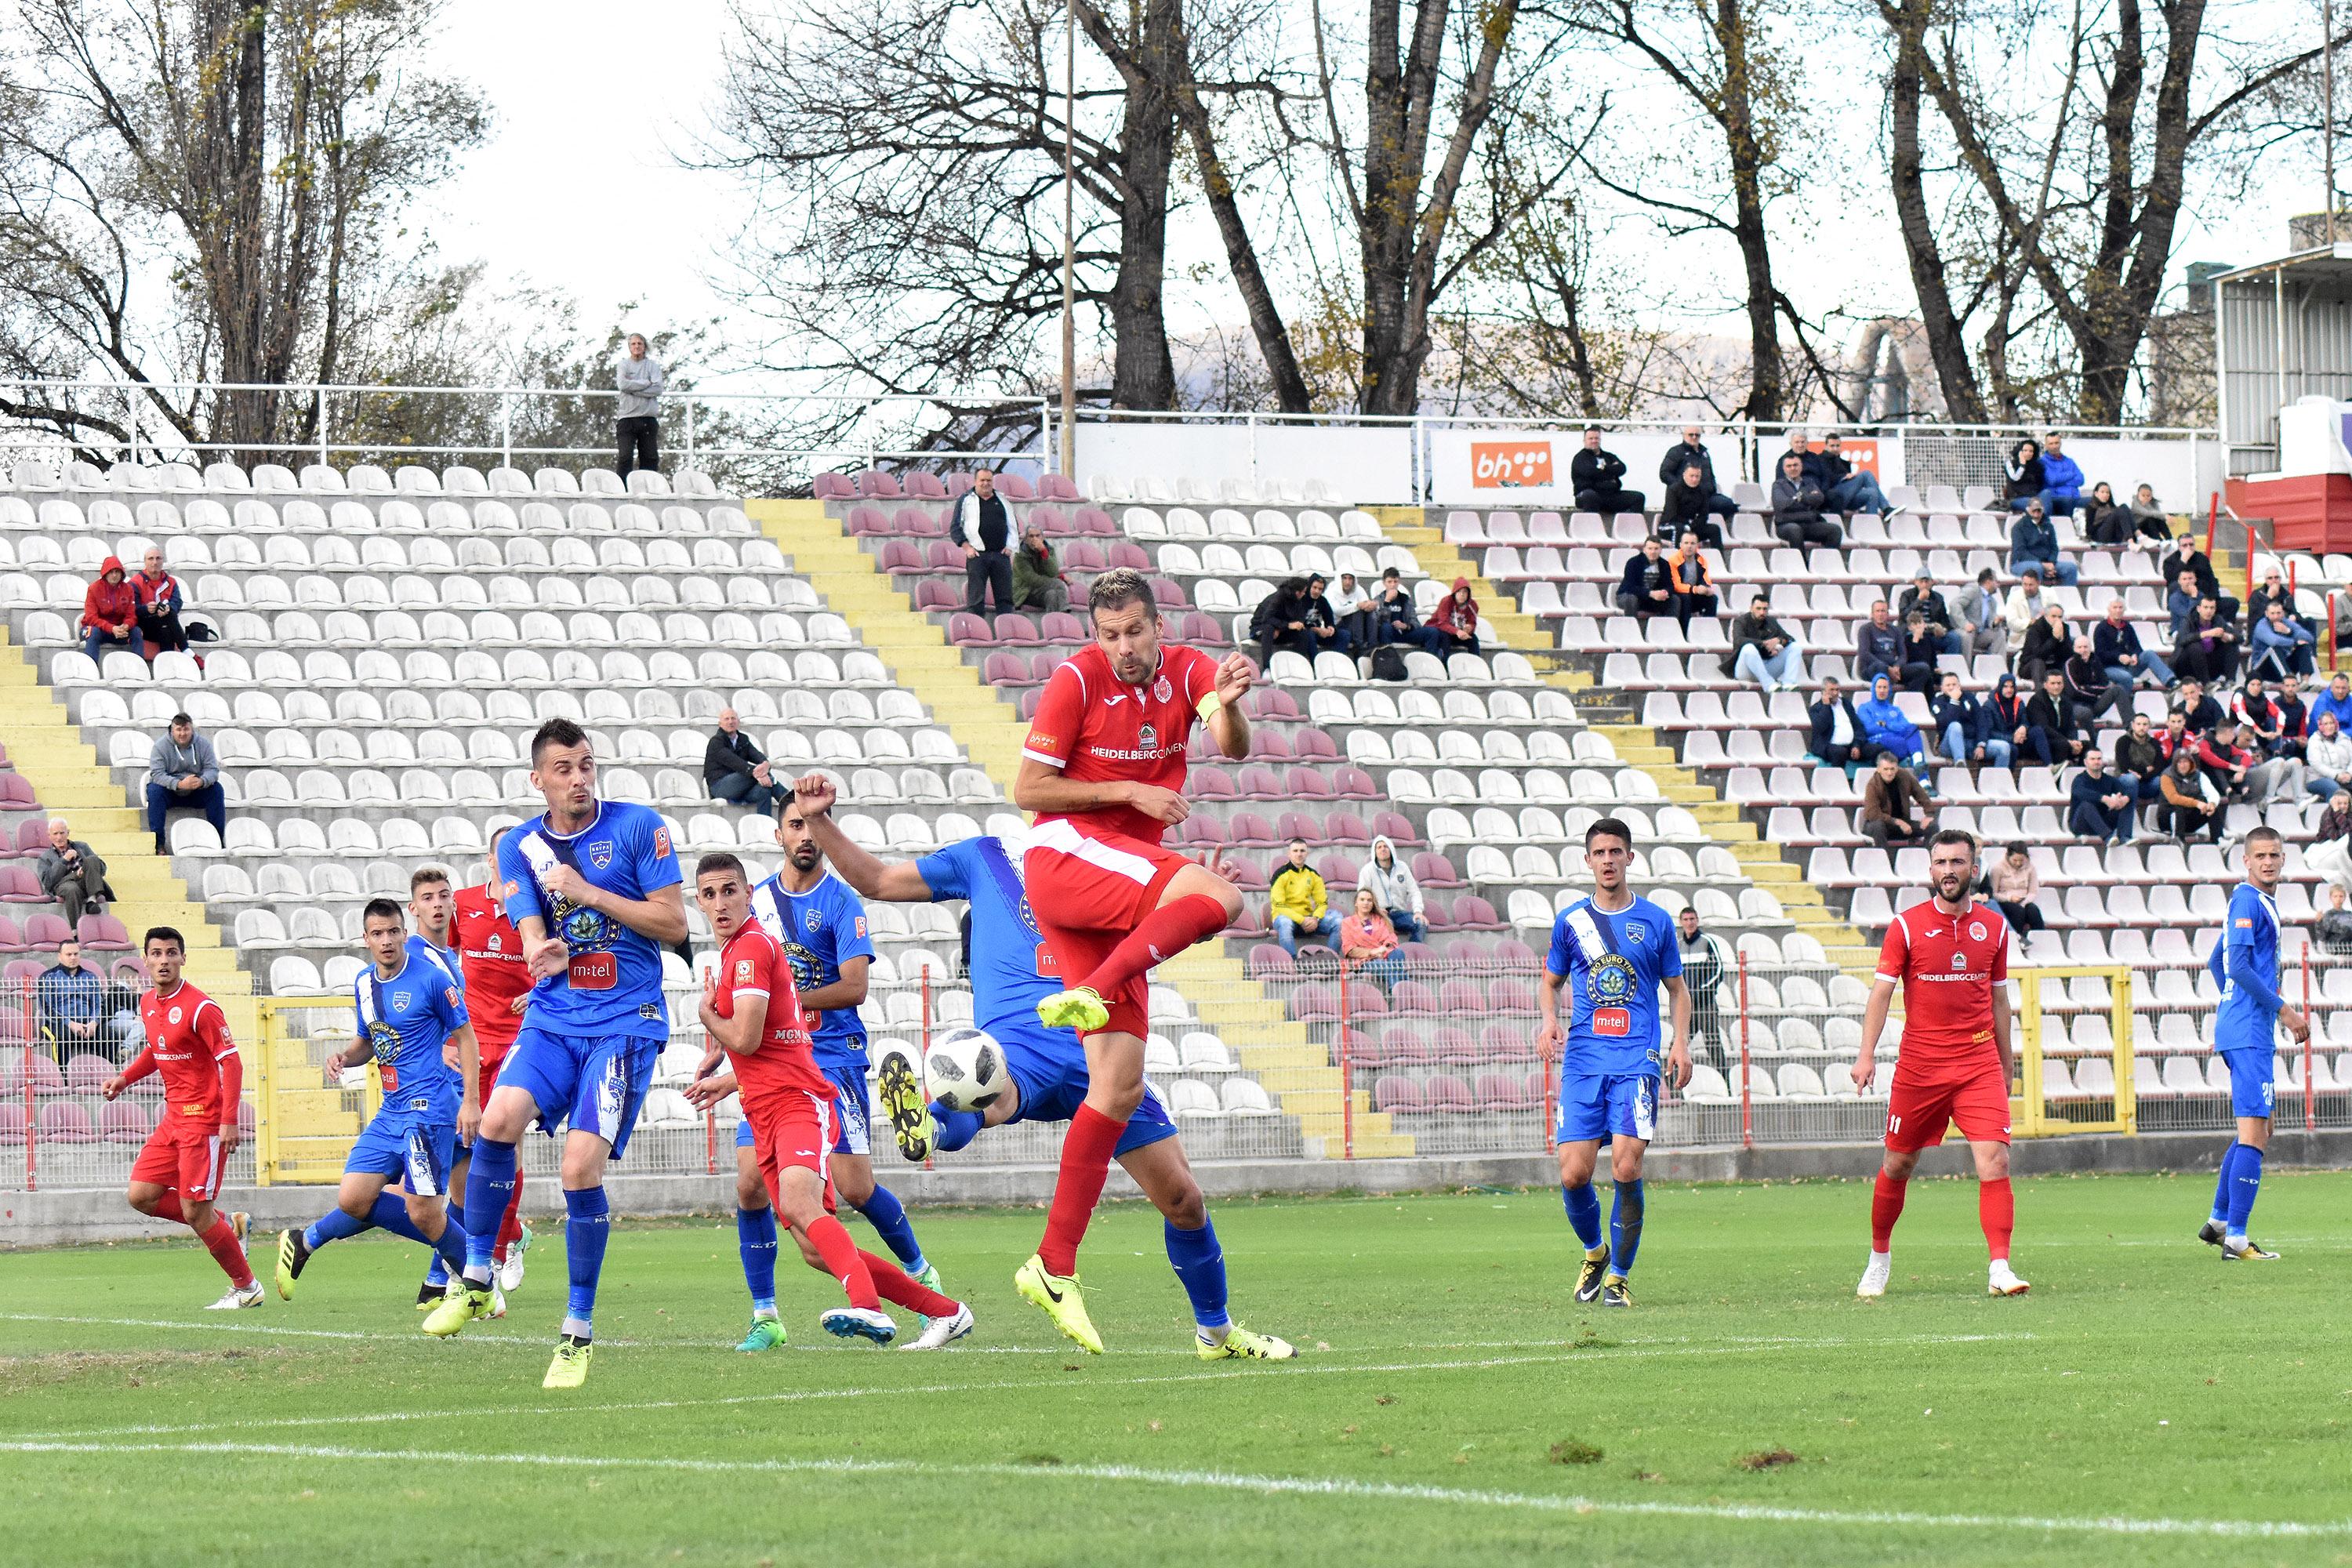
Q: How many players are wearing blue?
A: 7